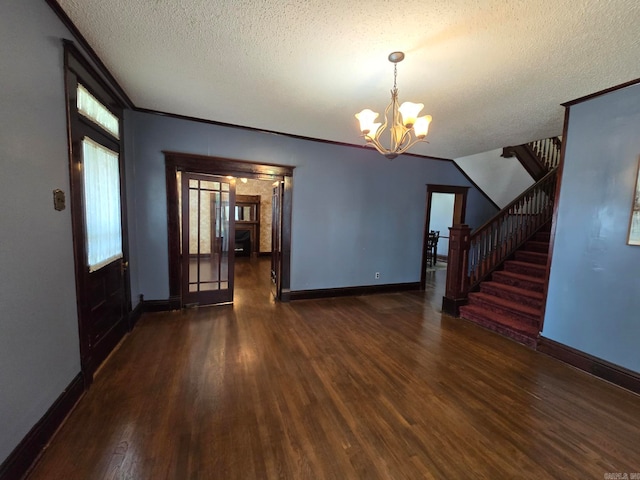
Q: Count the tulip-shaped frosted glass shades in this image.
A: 5